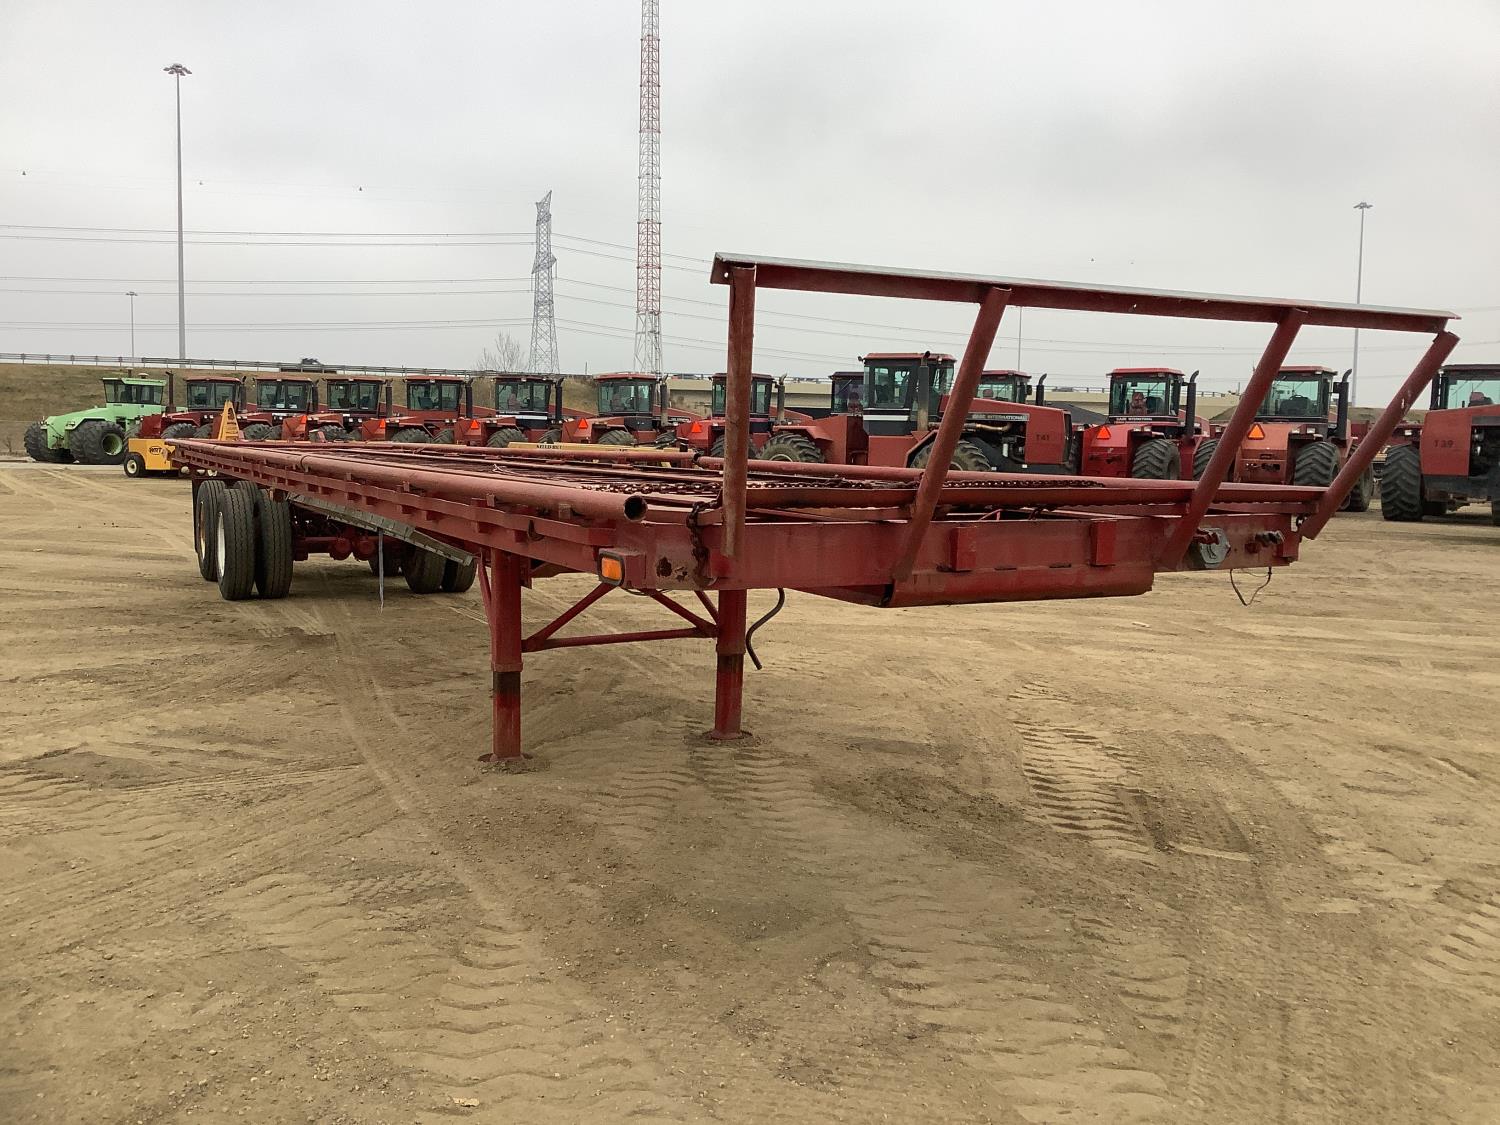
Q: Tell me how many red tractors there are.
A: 13